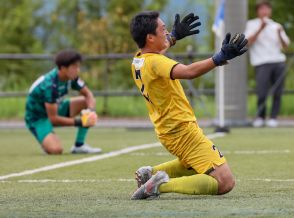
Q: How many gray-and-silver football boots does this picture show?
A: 2